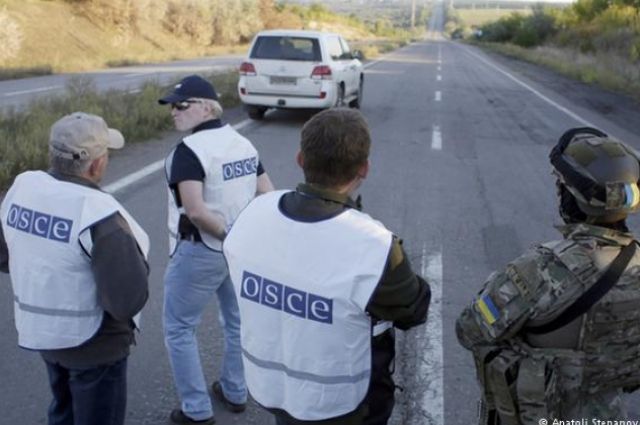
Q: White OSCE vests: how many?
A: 3